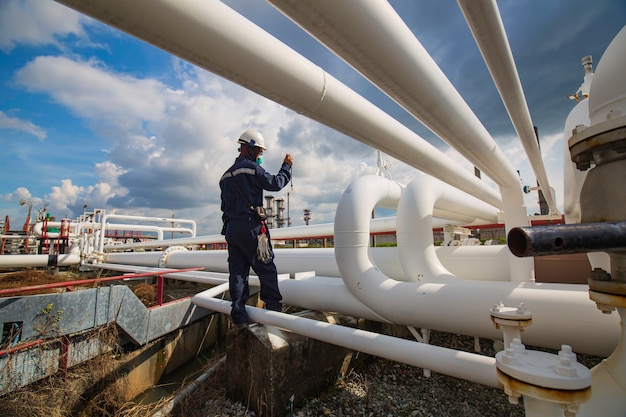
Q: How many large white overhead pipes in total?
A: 3